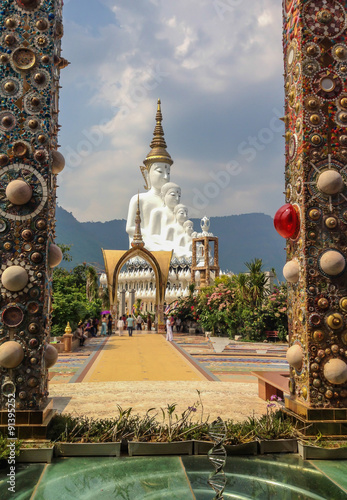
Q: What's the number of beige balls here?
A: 11